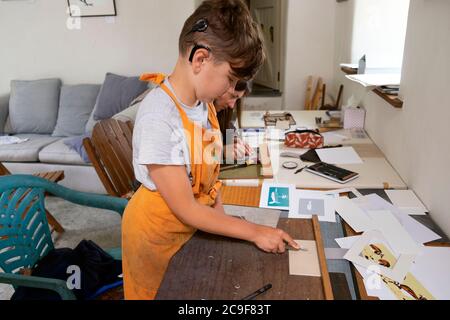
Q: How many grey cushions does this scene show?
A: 3